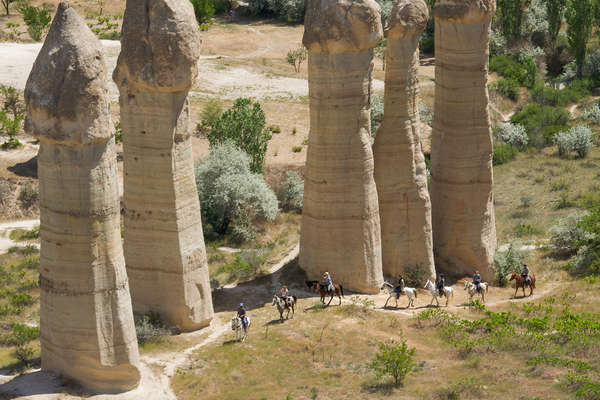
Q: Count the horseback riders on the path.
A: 7